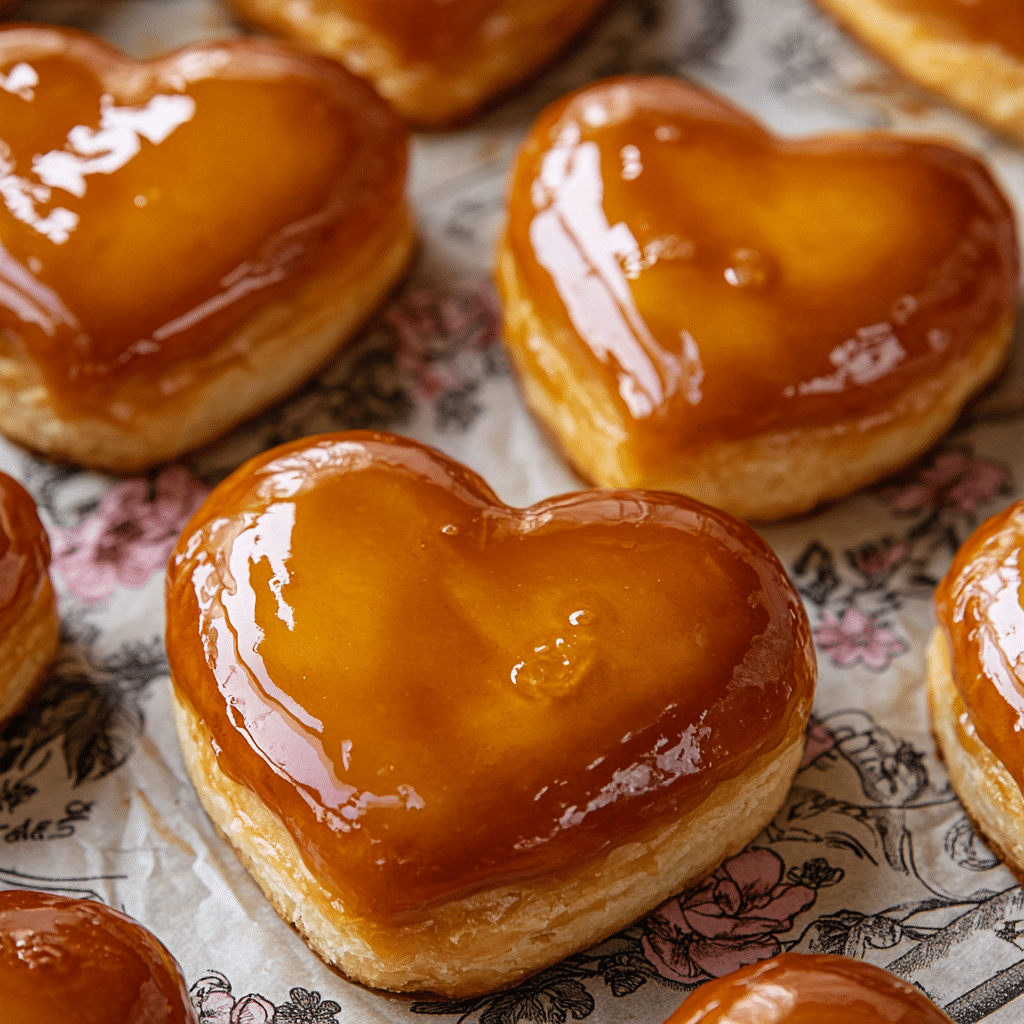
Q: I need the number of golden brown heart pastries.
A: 9